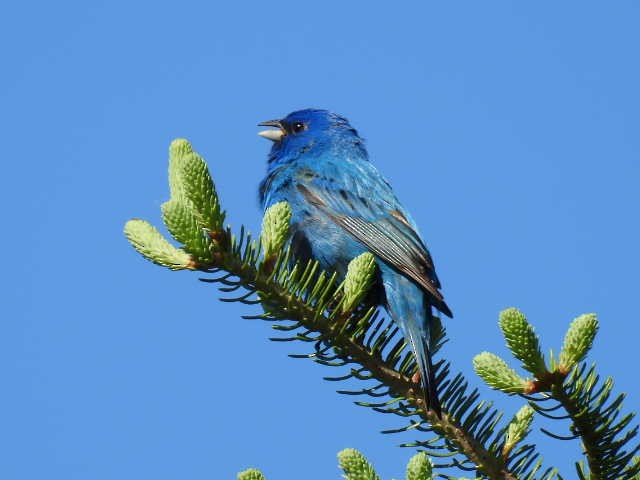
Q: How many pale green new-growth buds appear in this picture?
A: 13